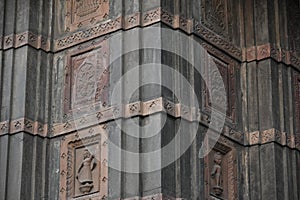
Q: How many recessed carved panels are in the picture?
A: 6